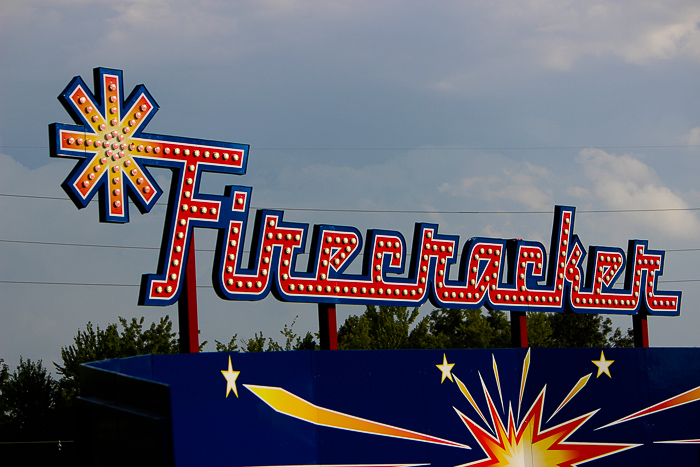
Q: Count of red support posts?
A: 4